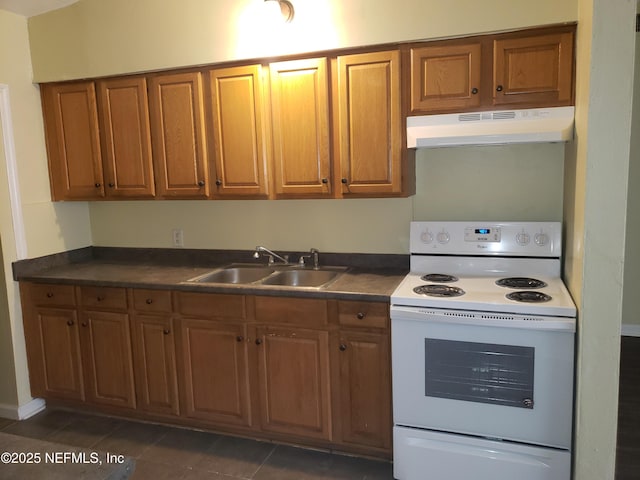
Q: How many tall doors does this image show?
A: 6